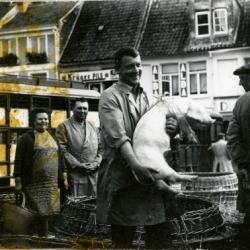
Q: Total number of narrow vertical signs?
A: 2